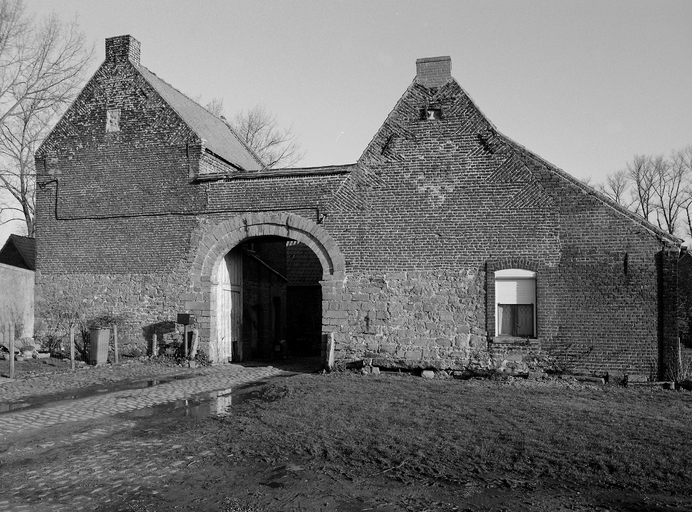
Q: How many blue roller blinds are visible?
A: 0